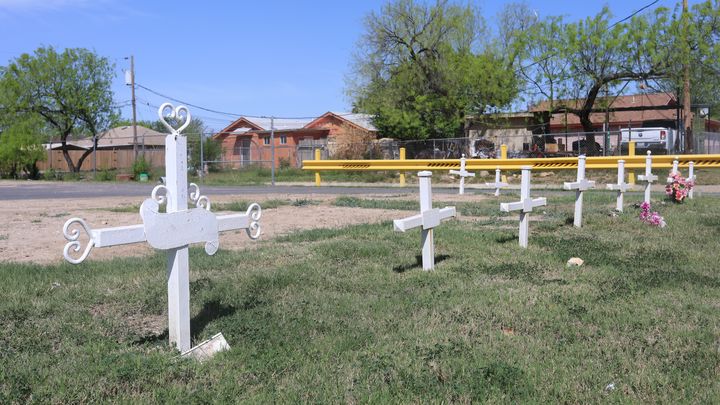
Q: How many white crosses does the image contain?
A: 10